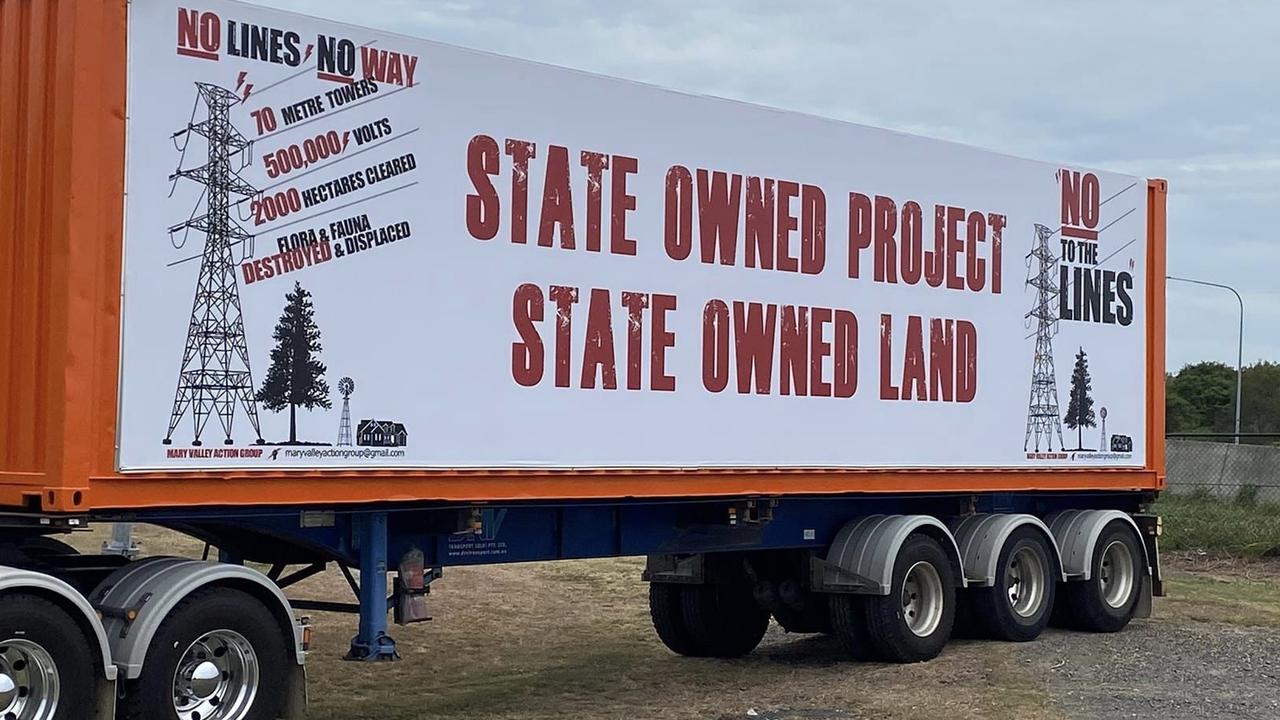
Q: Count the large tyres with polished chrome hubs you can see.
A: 2